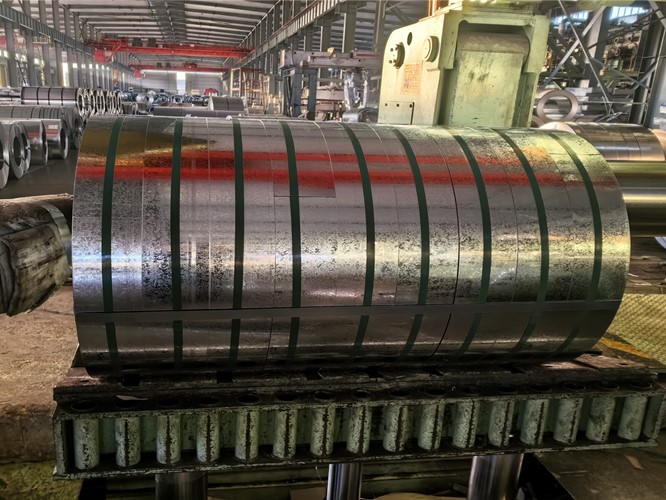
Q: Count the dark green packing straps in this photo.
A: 9